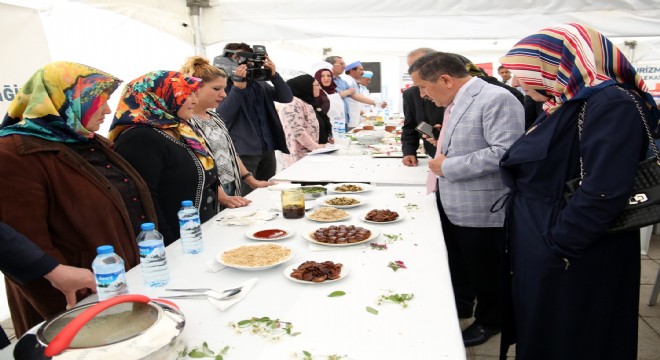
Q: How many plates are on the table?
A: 8